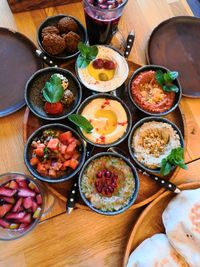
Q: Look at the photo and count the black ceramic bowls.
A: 8